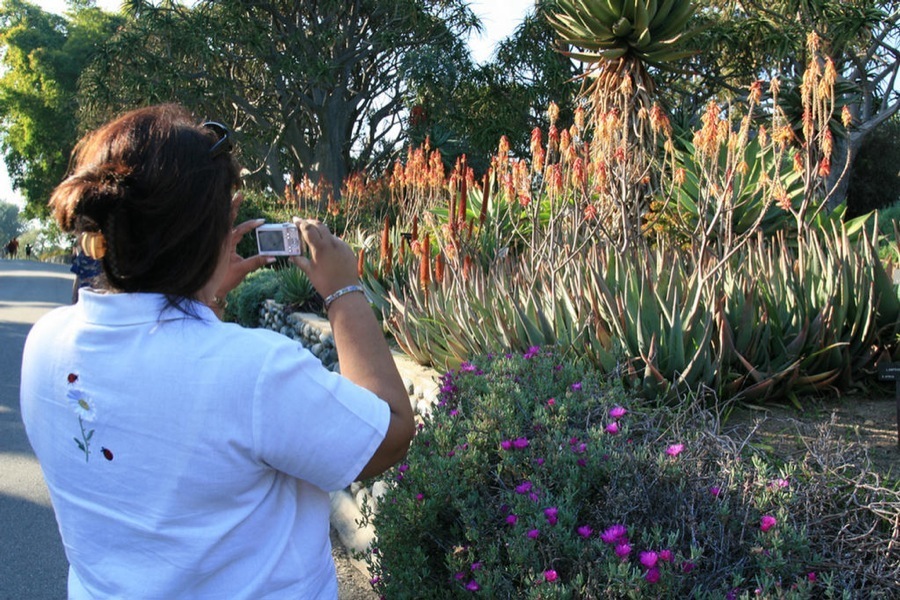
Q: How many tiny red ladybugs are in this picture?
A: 2